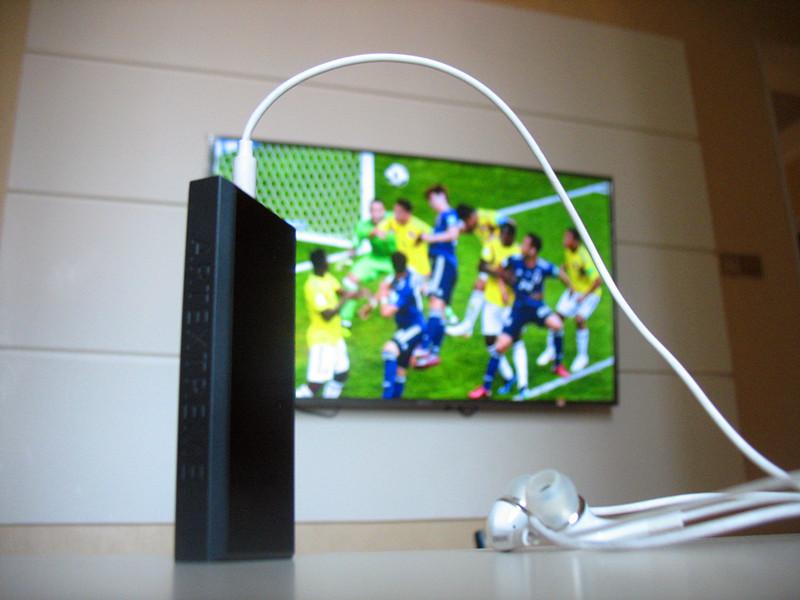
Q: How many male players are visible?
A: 9